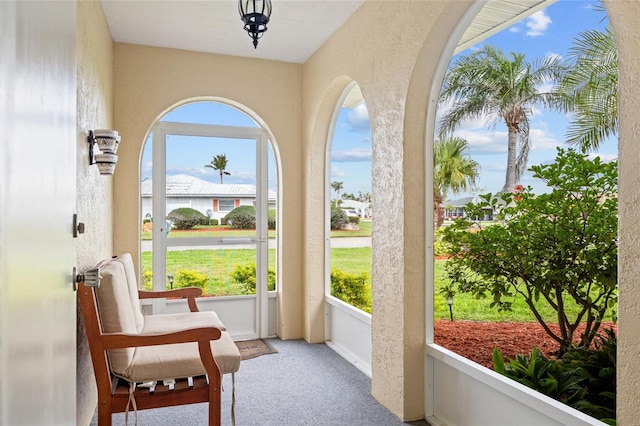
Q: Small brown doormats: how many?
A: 1